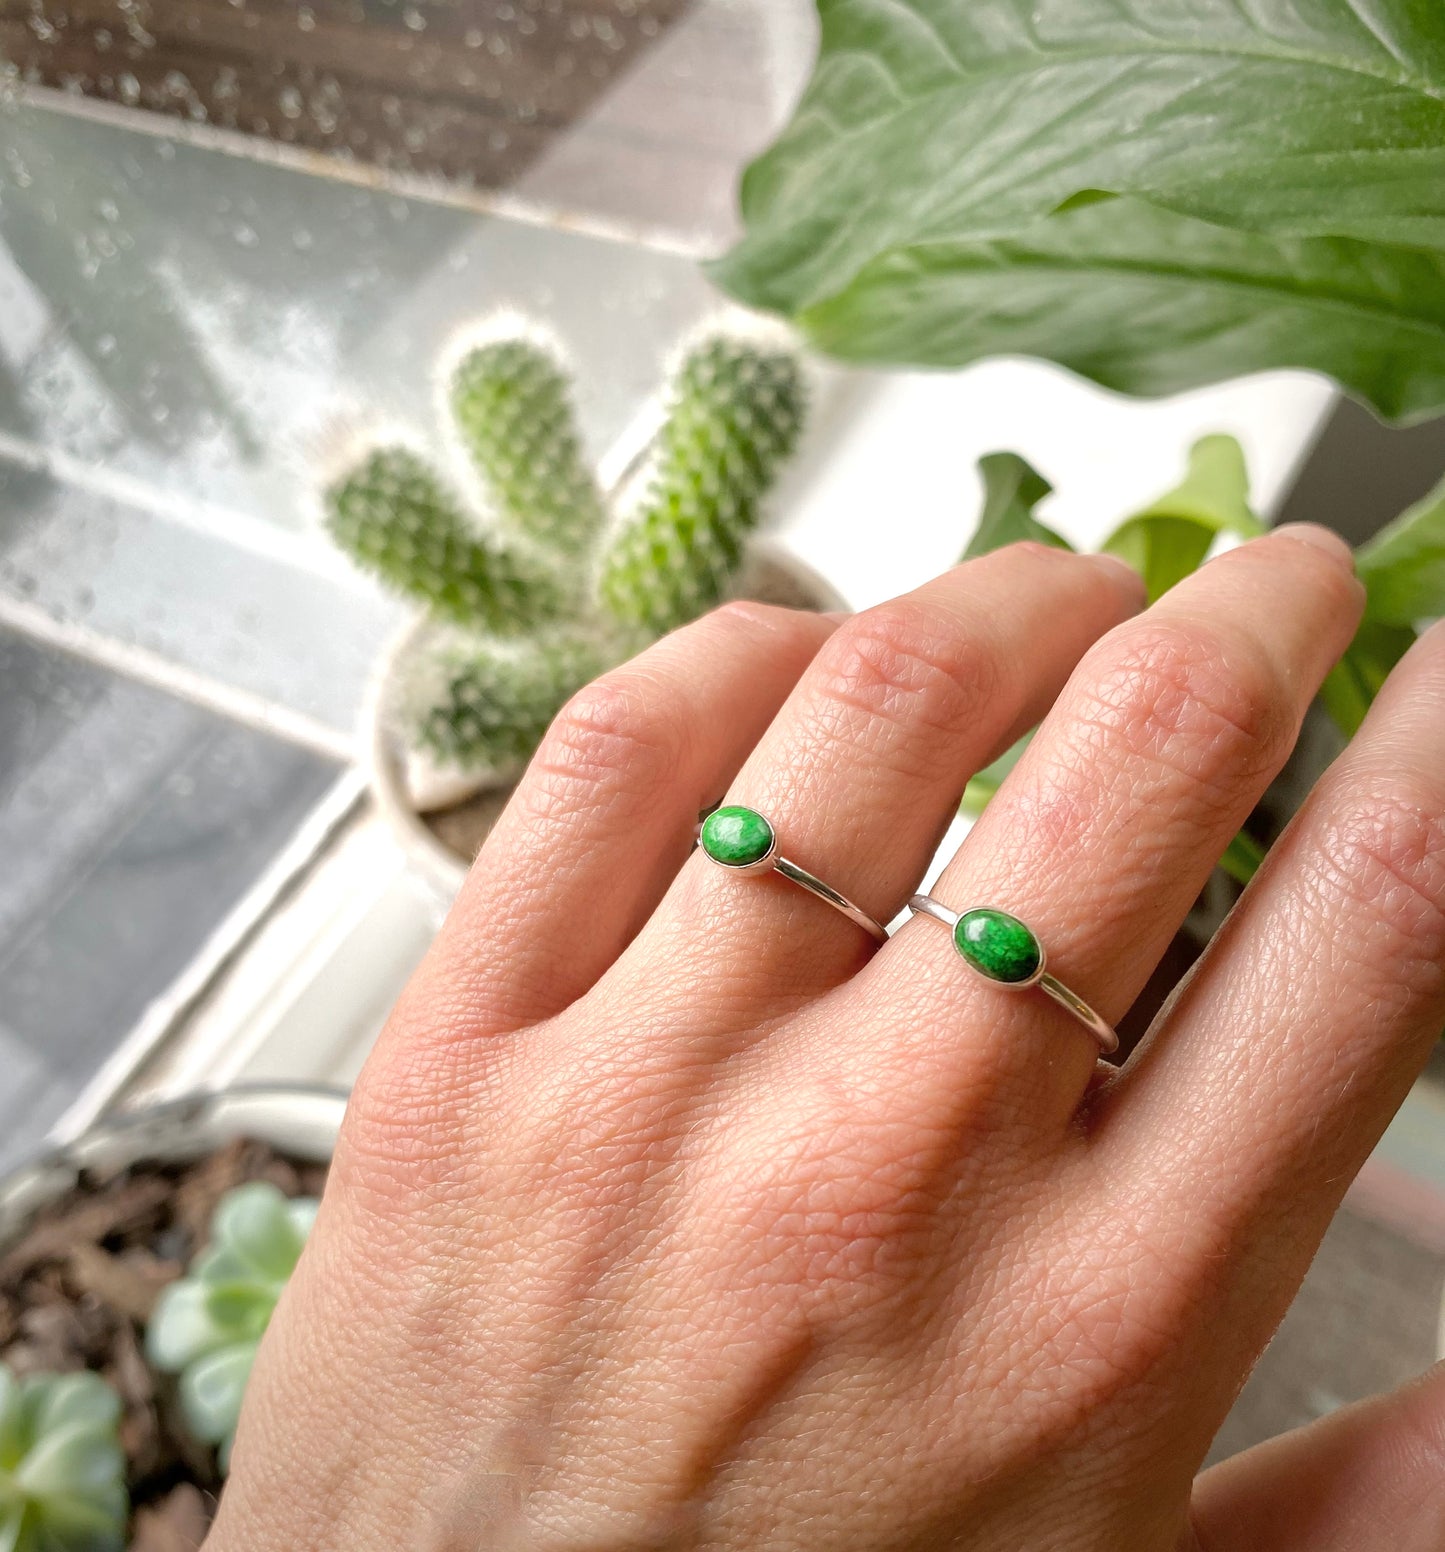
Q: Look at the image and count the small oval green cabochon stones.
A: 2